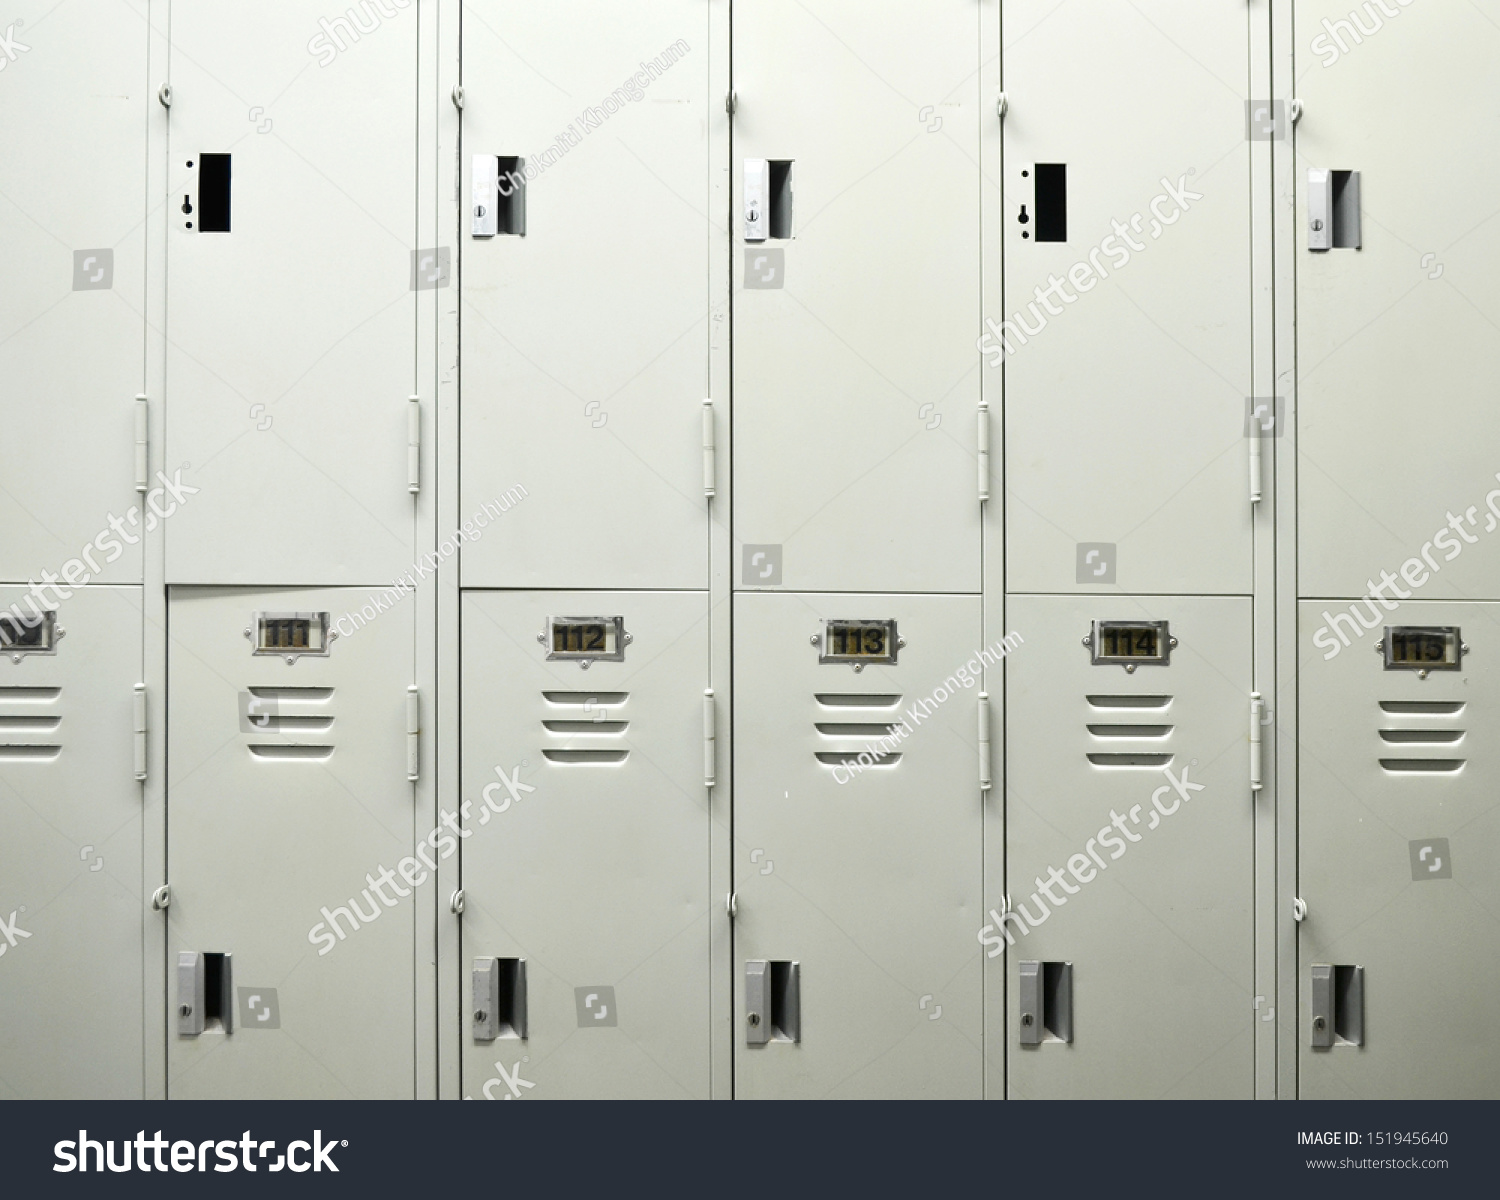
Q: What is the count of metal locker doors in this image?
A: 12